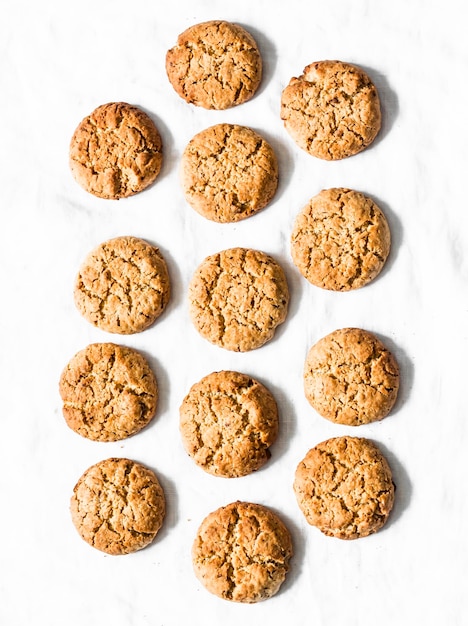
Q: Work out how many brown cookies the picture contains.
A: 13